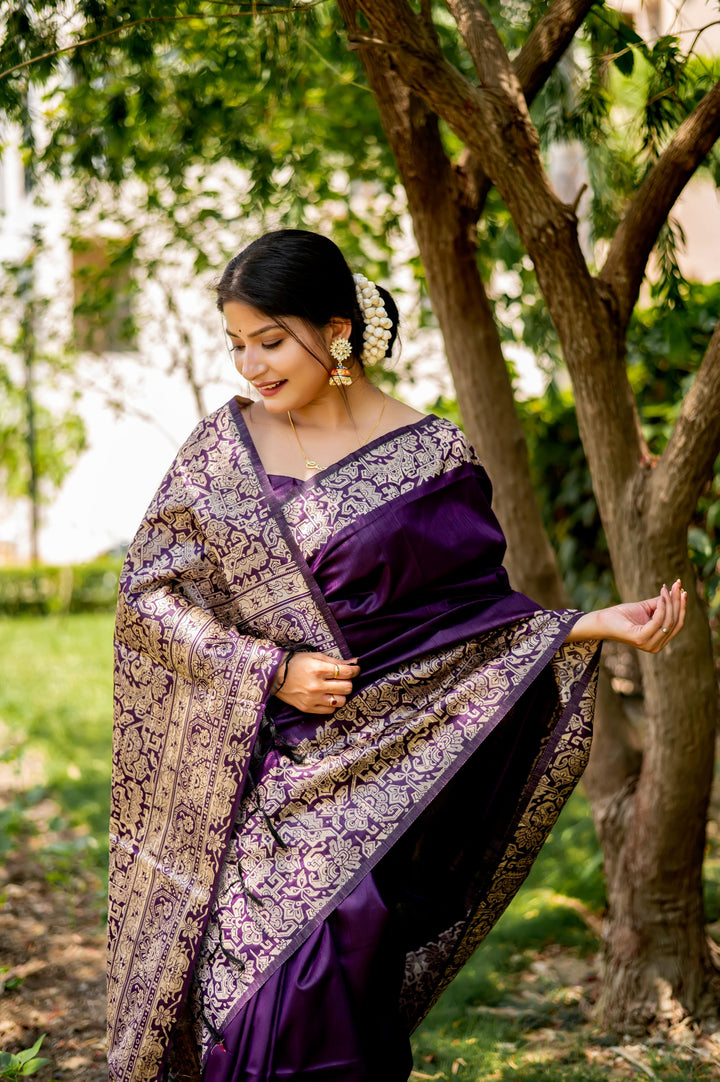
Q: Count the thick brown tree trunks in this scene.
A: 2